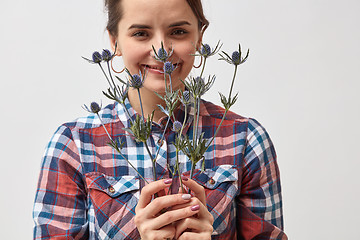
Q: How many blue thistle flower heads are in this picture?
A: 11